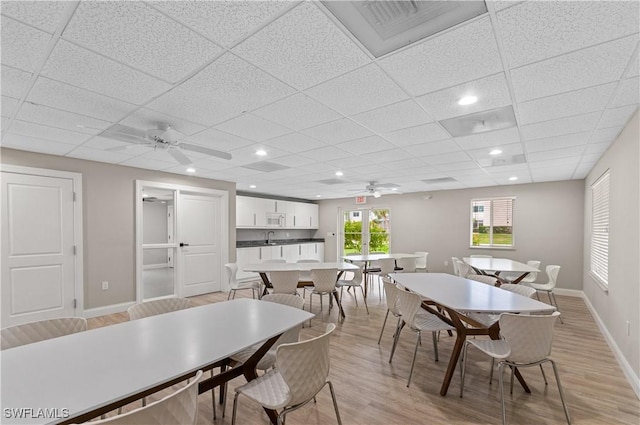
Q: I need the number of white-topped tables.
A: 5